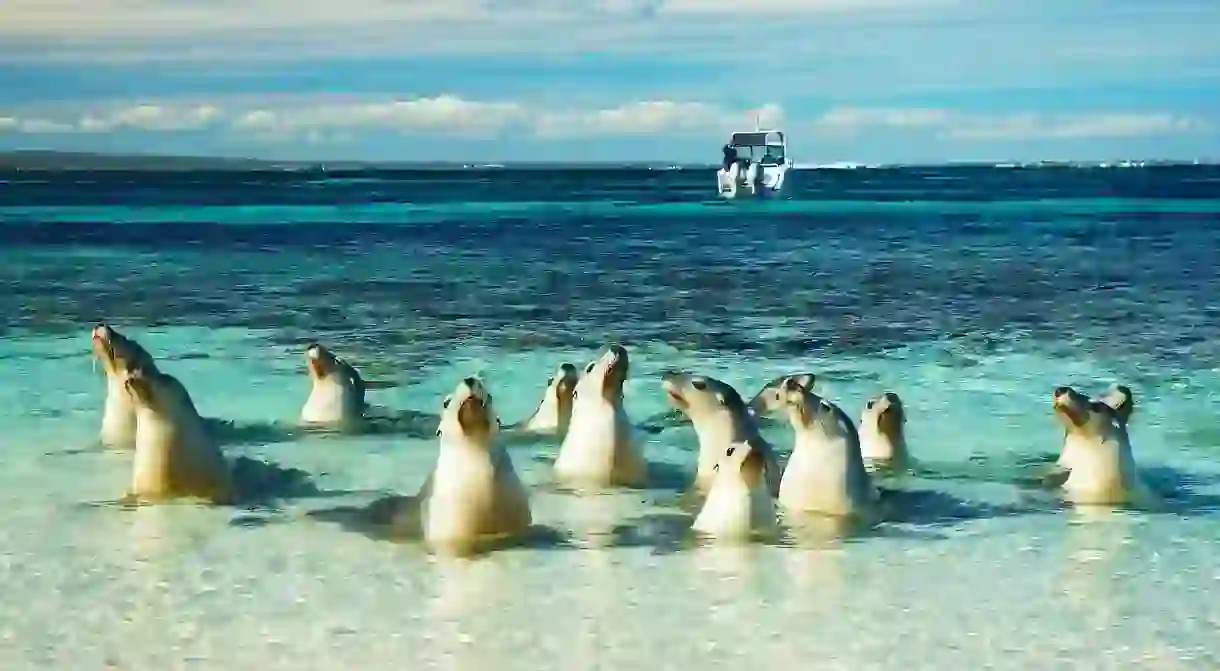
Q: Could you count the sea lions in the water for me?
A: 13